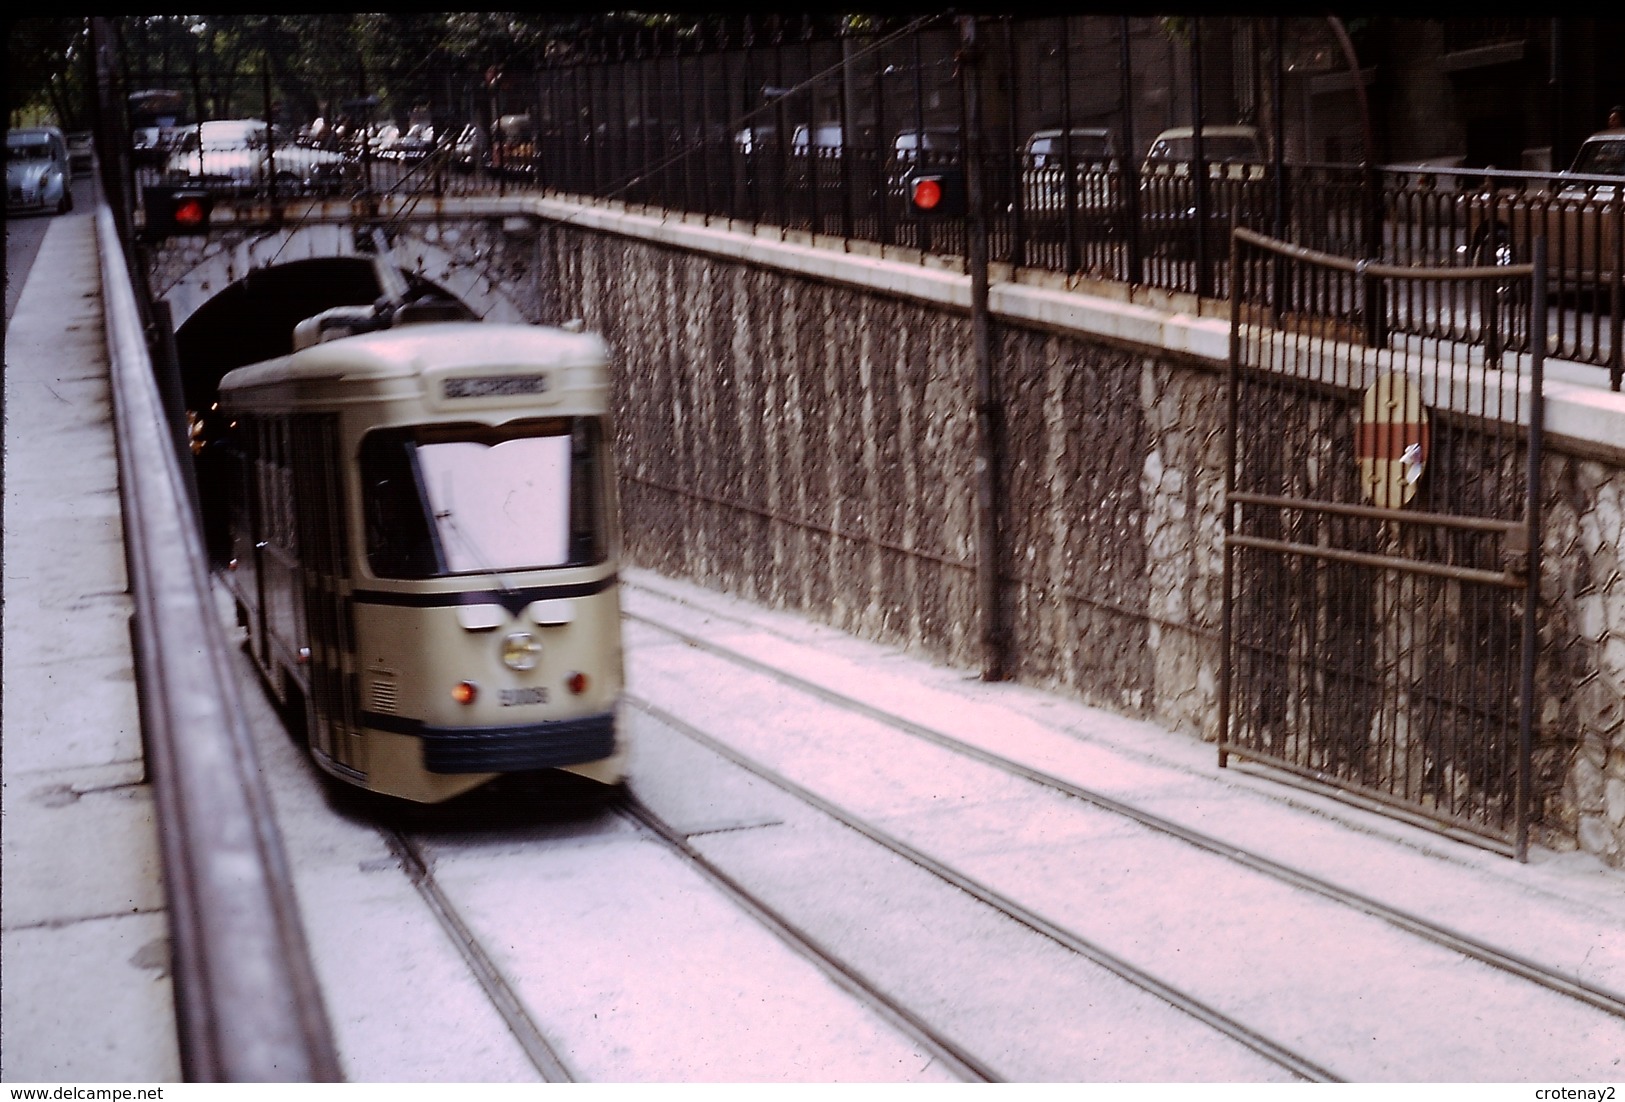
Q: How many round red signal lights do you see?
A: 2